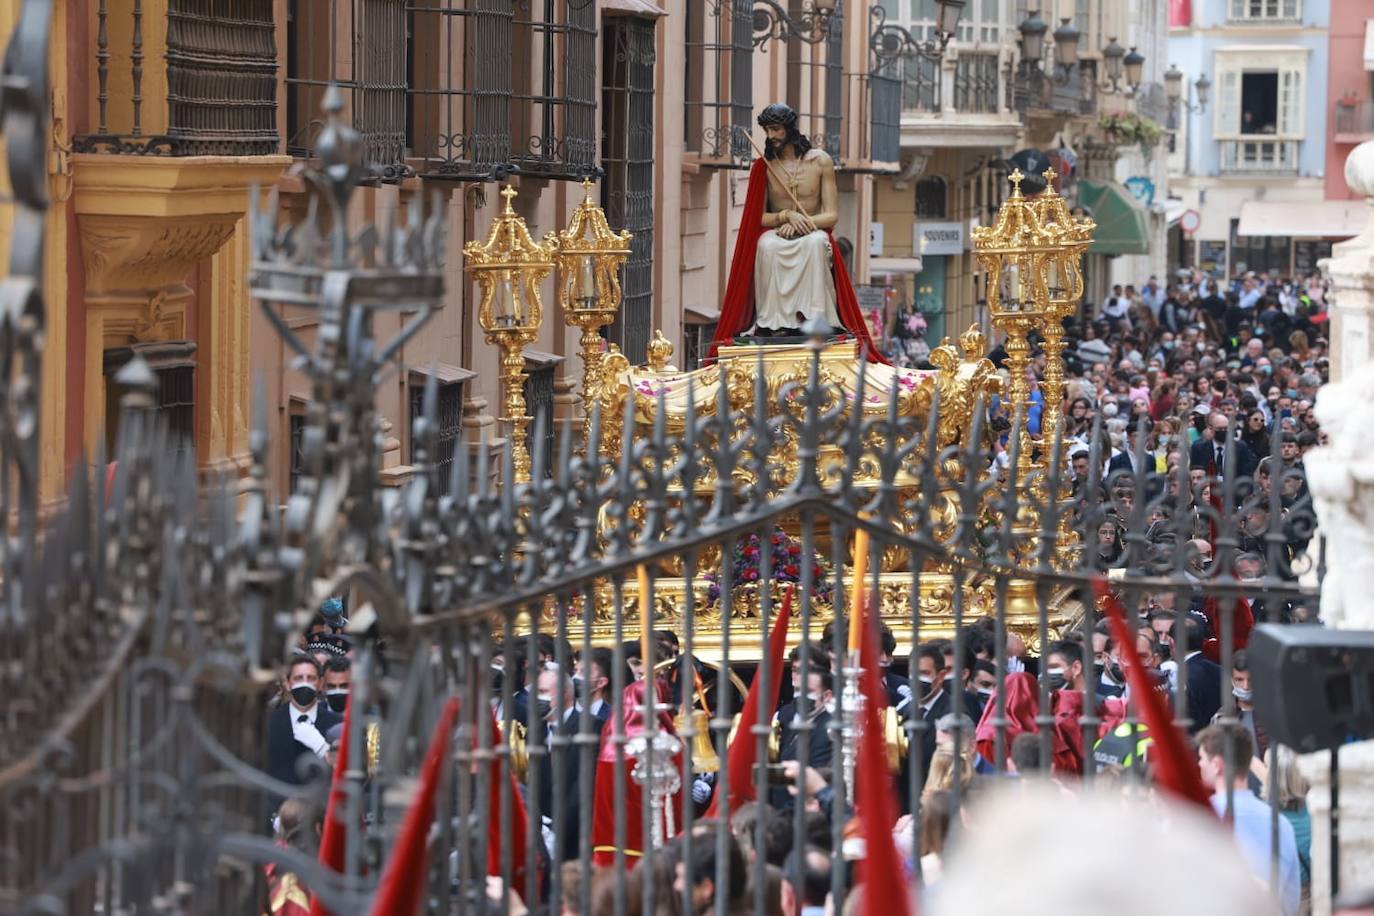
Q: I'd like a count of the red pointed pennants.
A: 6